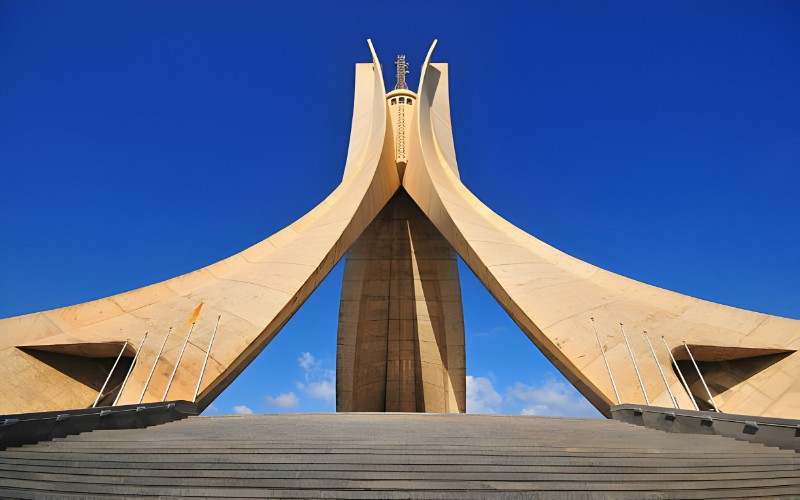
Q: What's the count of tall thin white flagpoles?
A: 10